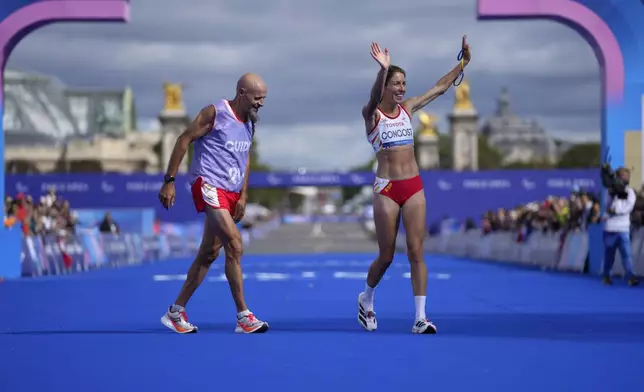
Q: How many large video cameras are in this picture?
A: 1